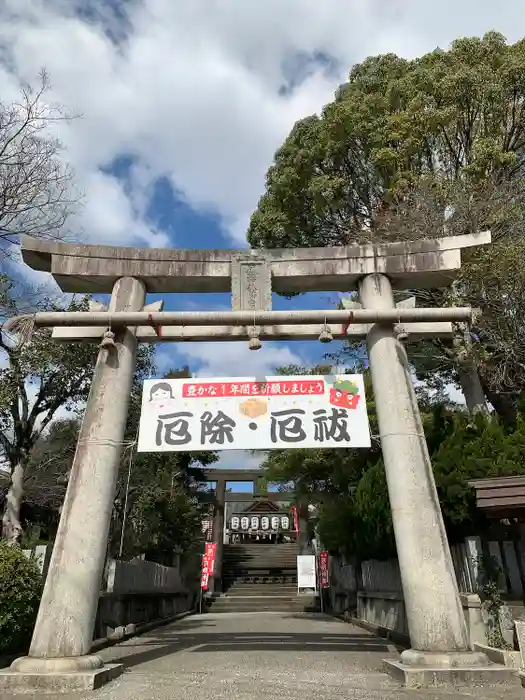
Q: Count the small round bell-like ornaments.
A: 4